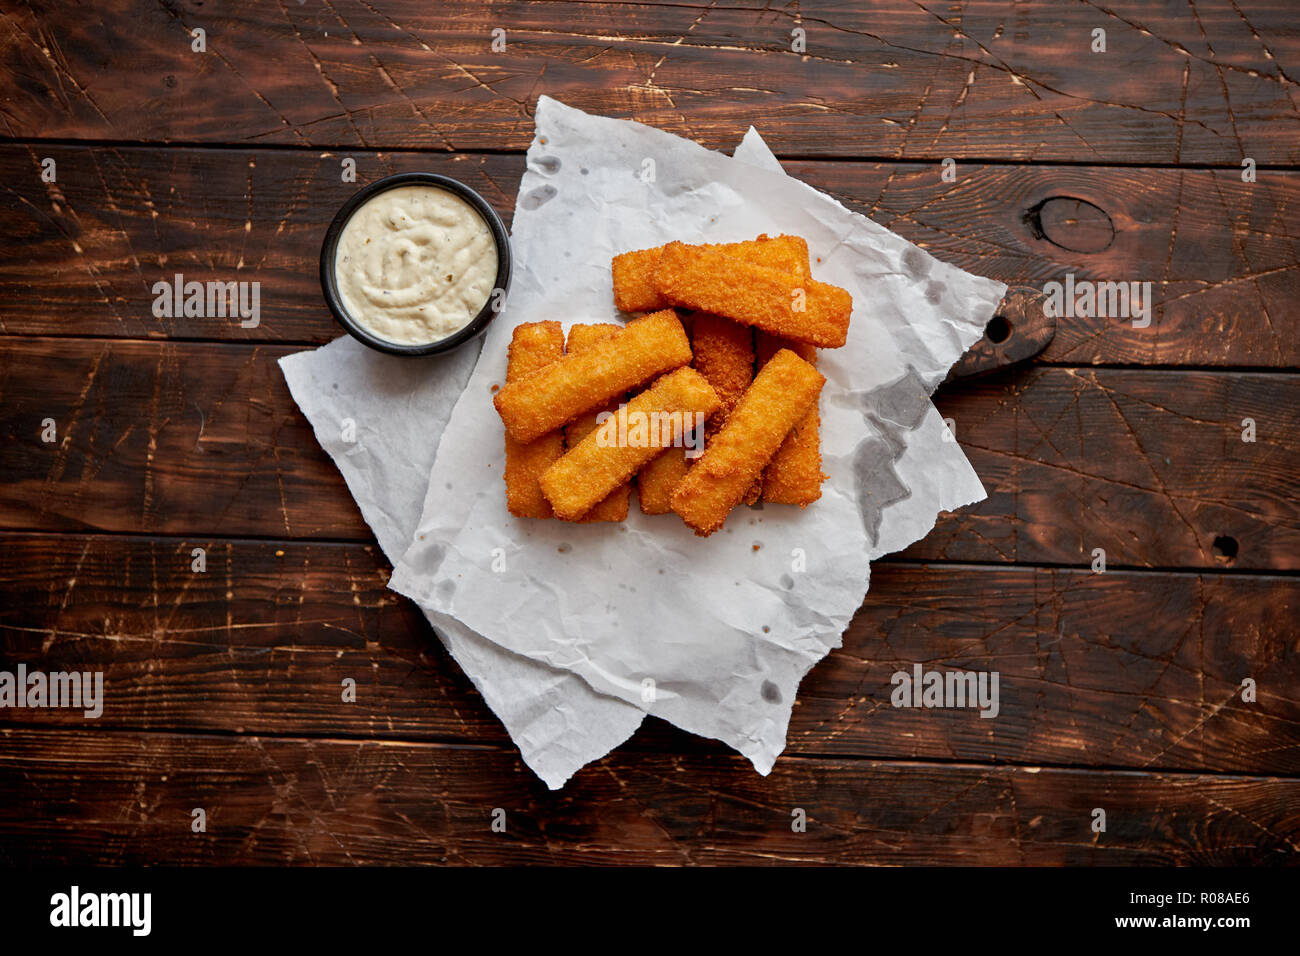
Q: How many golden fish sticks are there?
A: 10